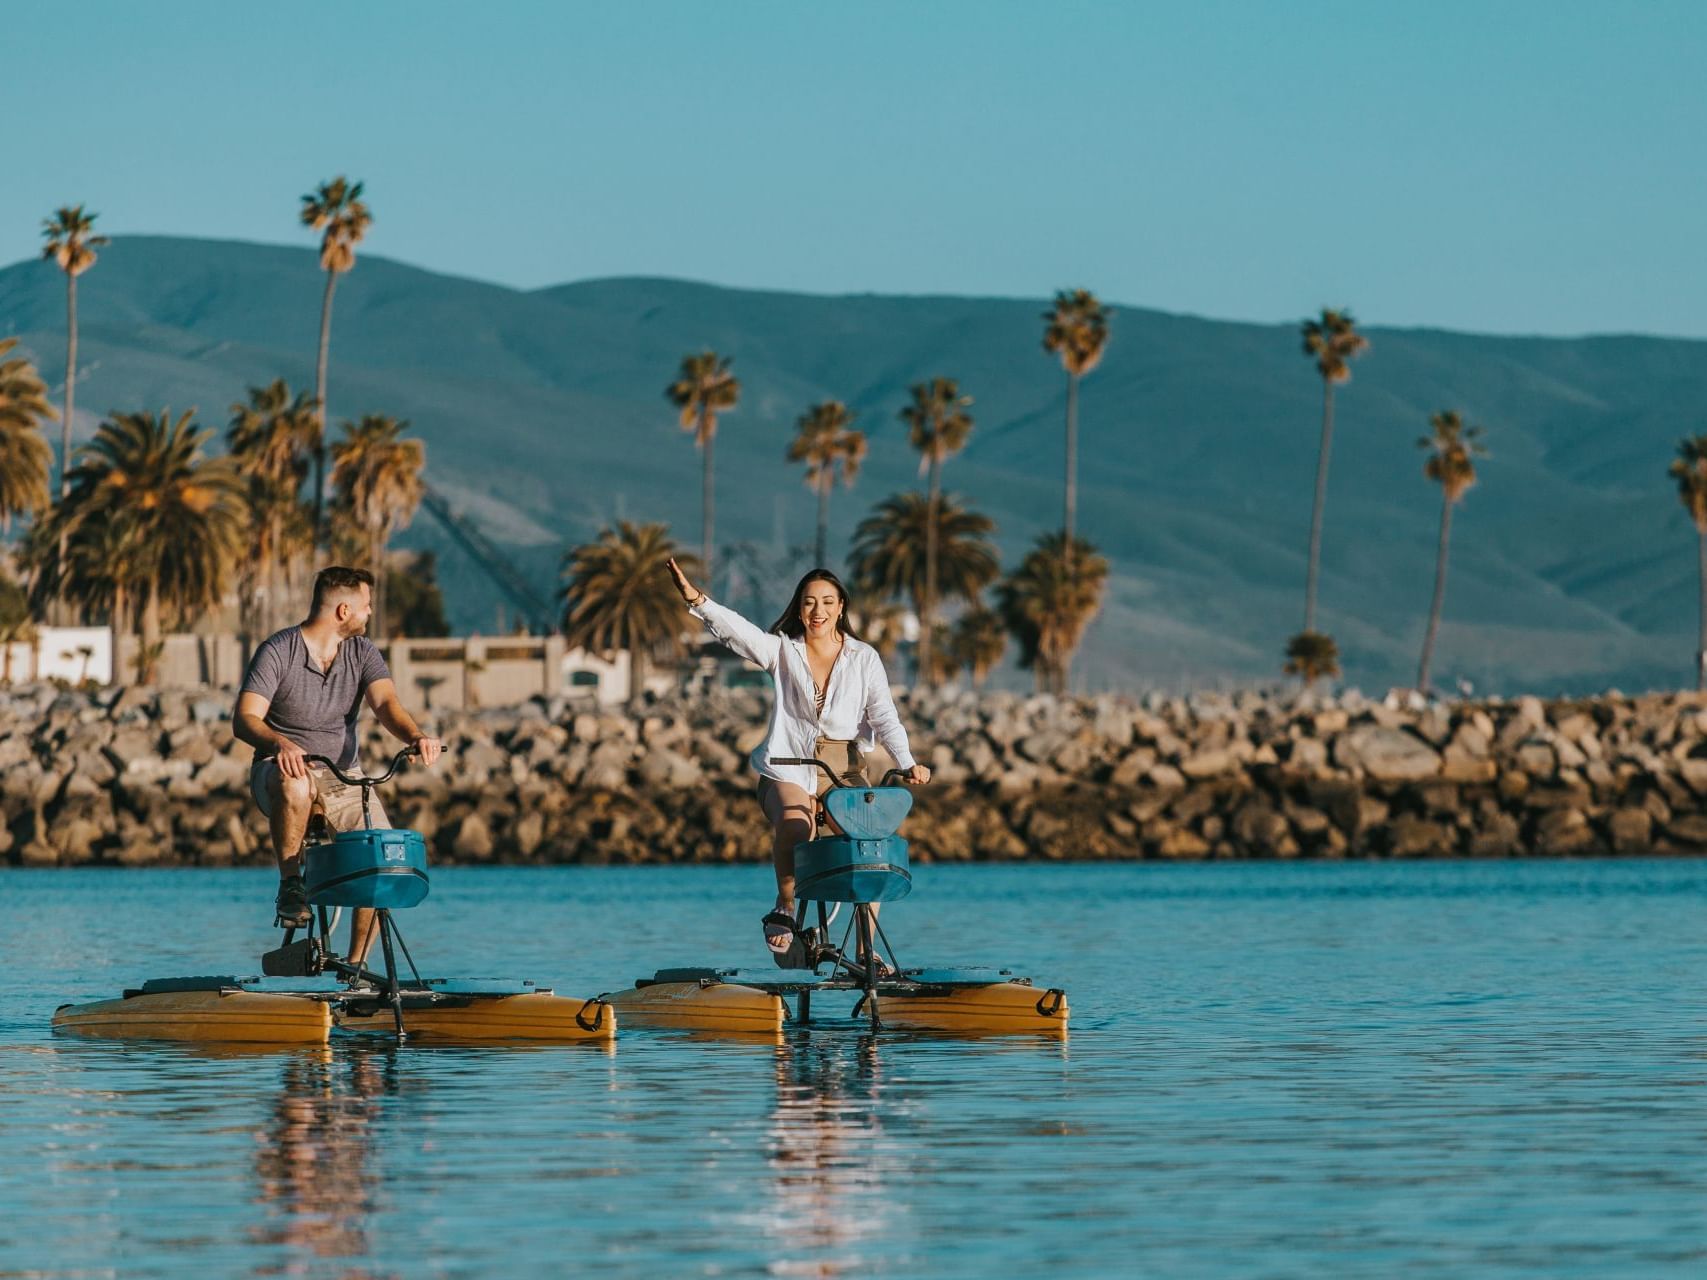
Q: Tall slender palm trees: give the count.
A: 9